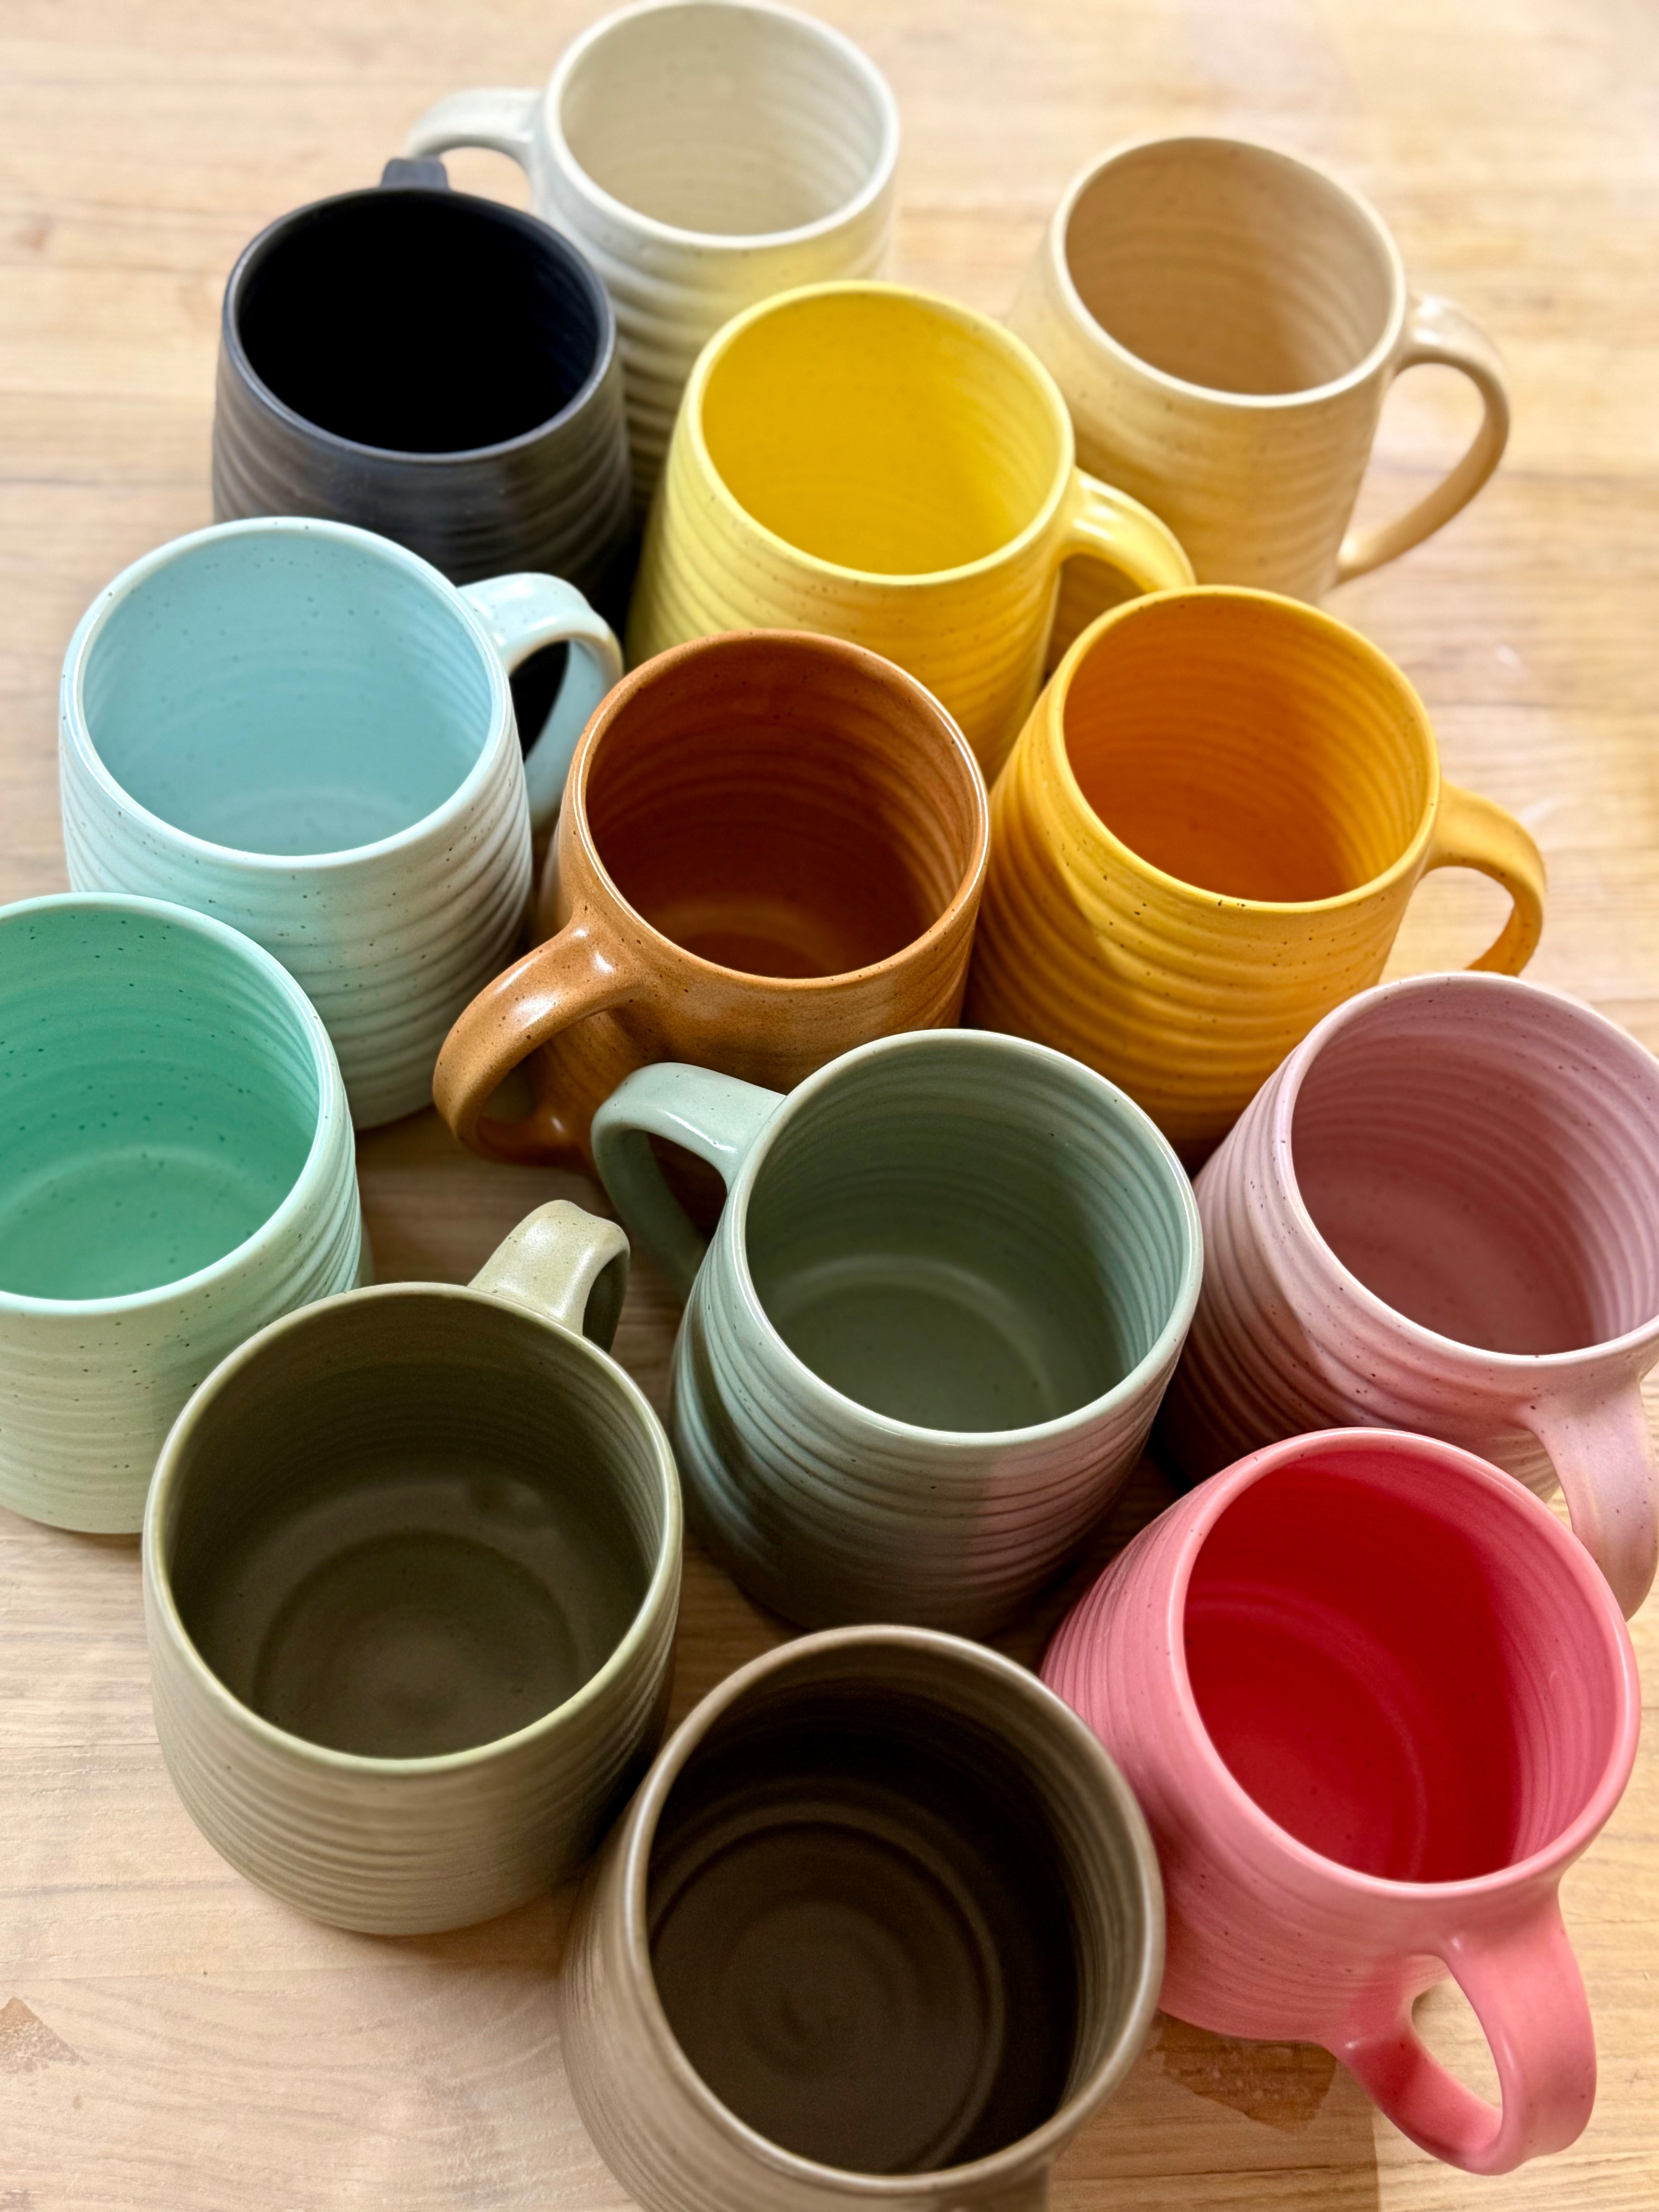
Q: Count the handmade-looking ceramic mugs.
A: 13